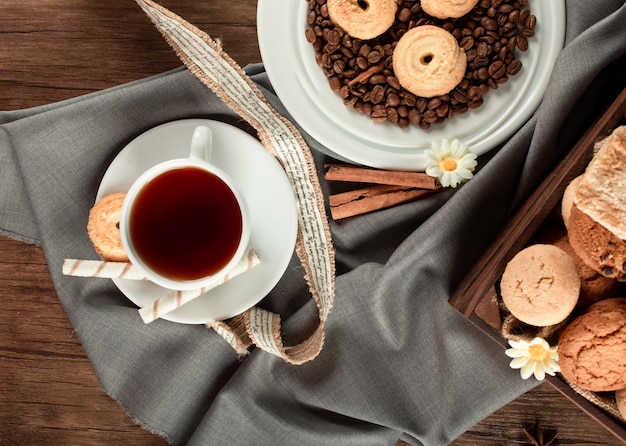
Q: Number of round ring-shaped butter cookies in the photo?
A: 4